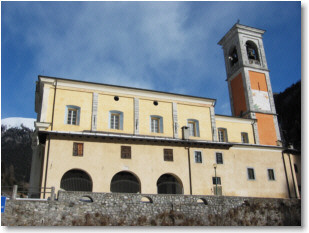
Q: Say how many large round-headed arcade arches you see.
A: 3